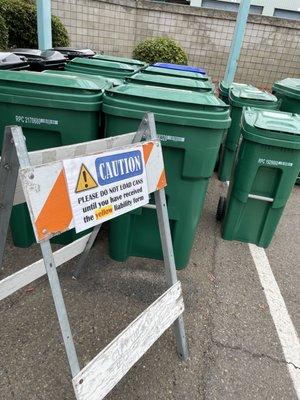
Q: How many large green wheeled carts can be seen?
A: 11